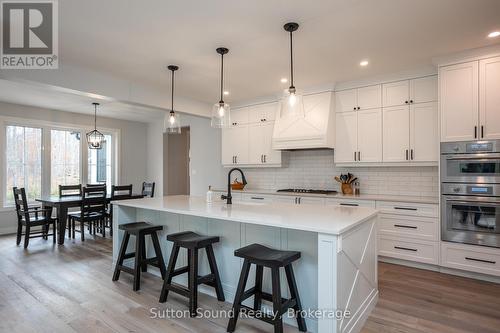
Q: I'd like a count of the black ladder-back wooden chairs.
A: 6